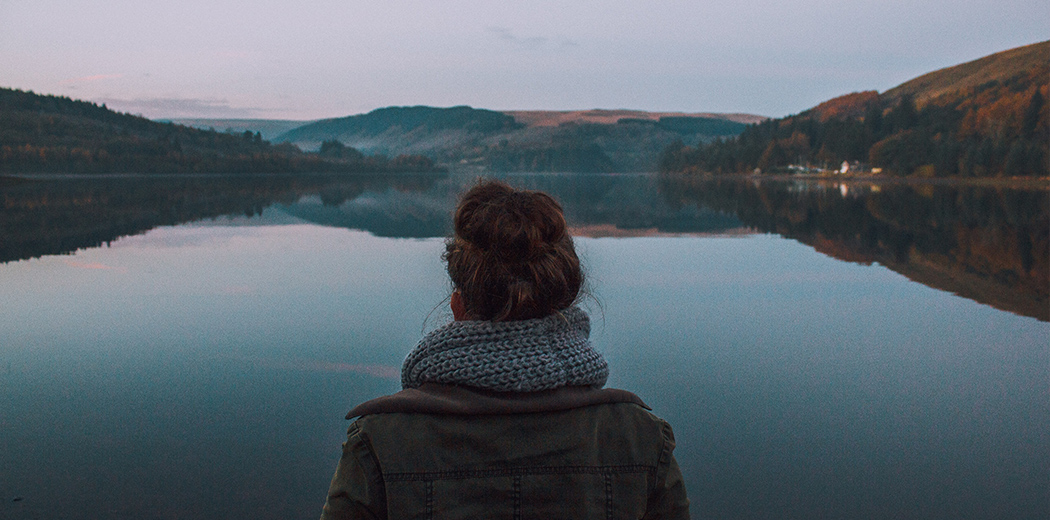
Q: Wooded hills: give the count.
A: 3